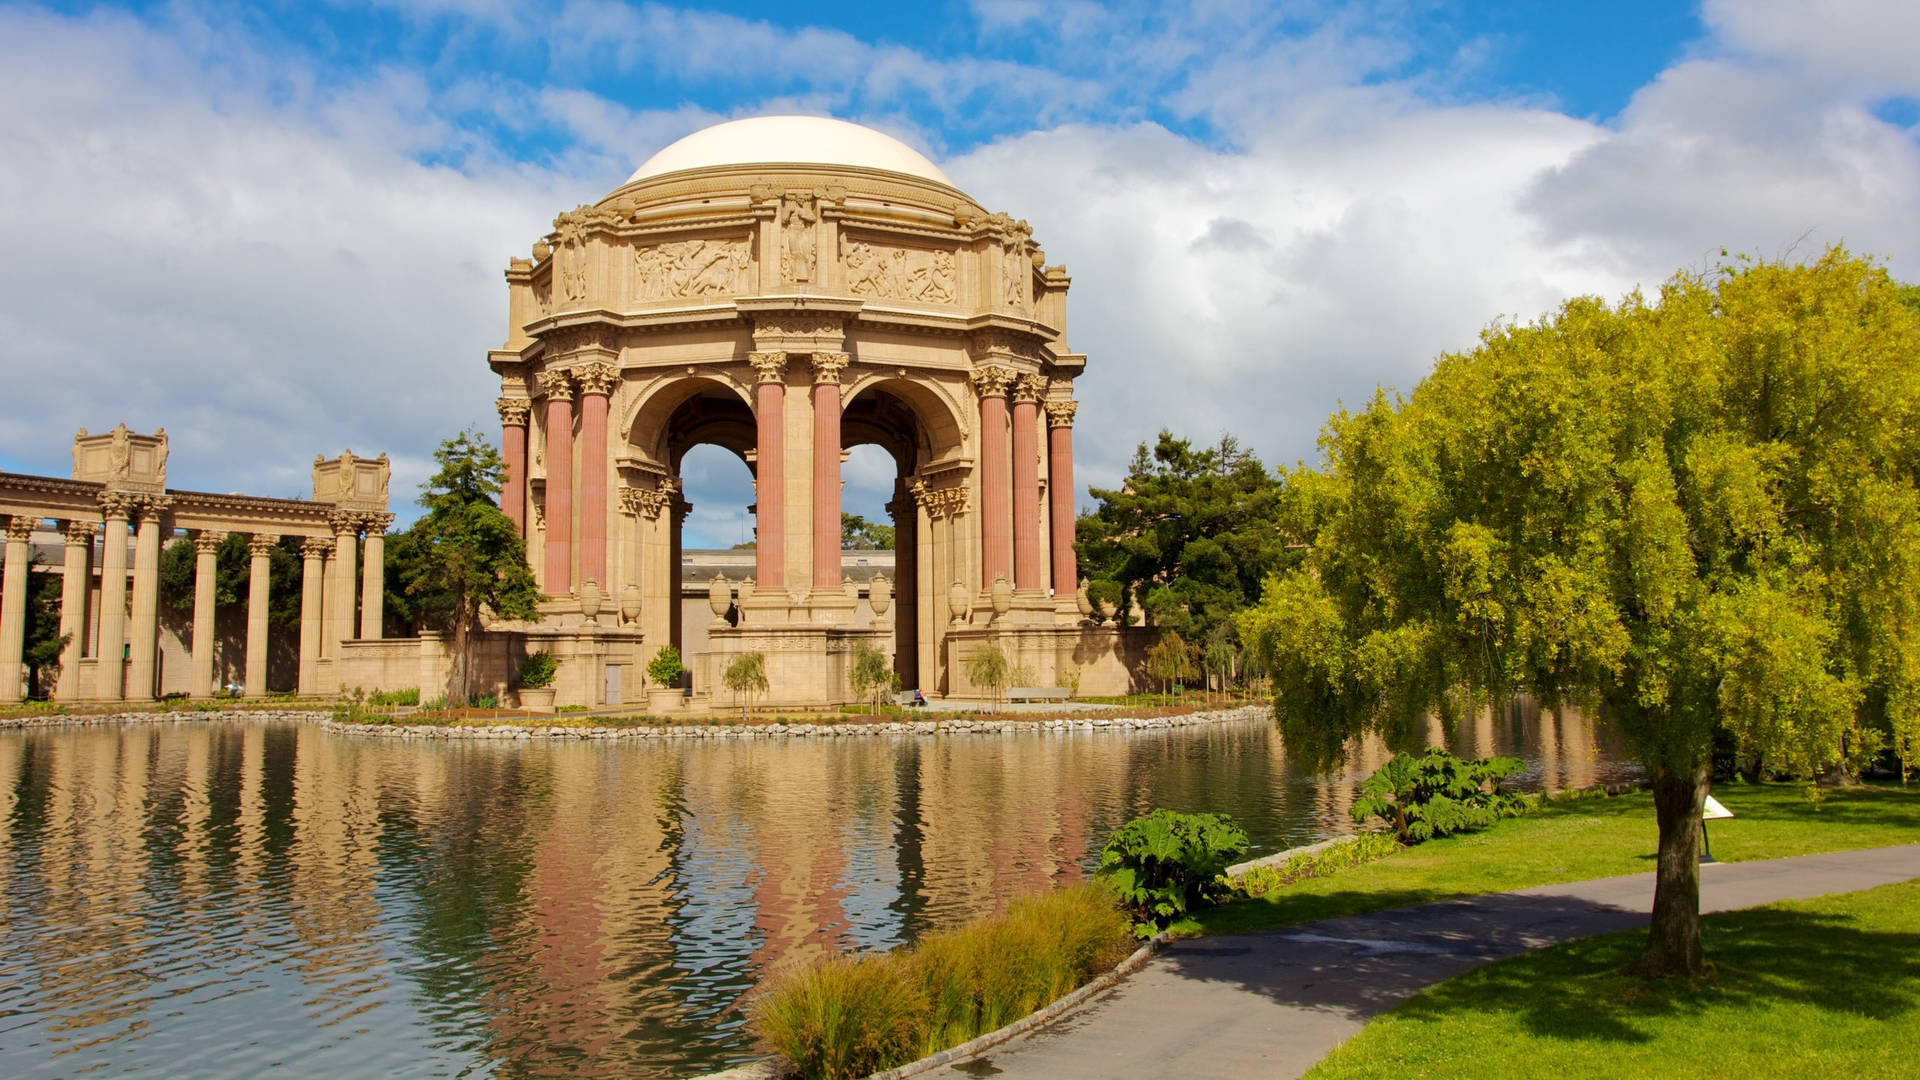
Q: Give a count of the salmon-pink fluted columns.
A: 8